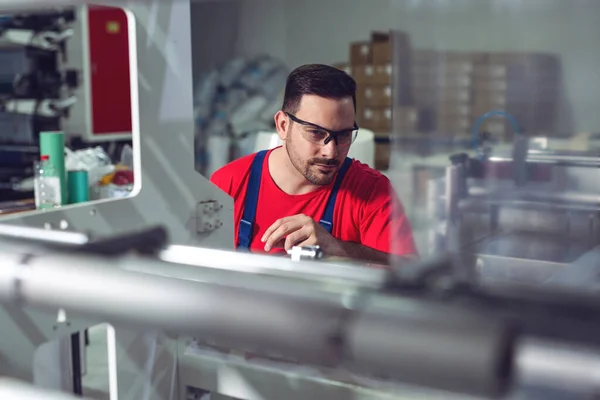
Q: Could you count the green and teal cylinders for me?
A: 2